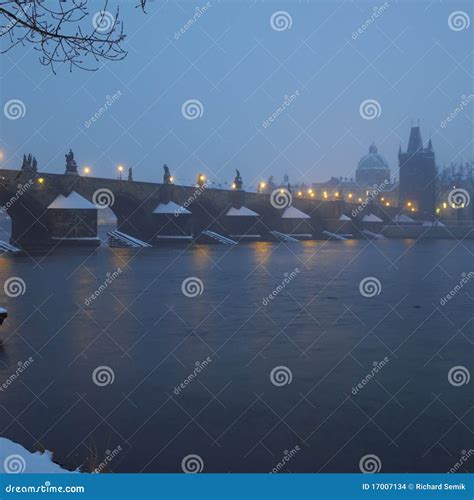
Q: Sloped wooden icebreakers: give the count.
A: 6